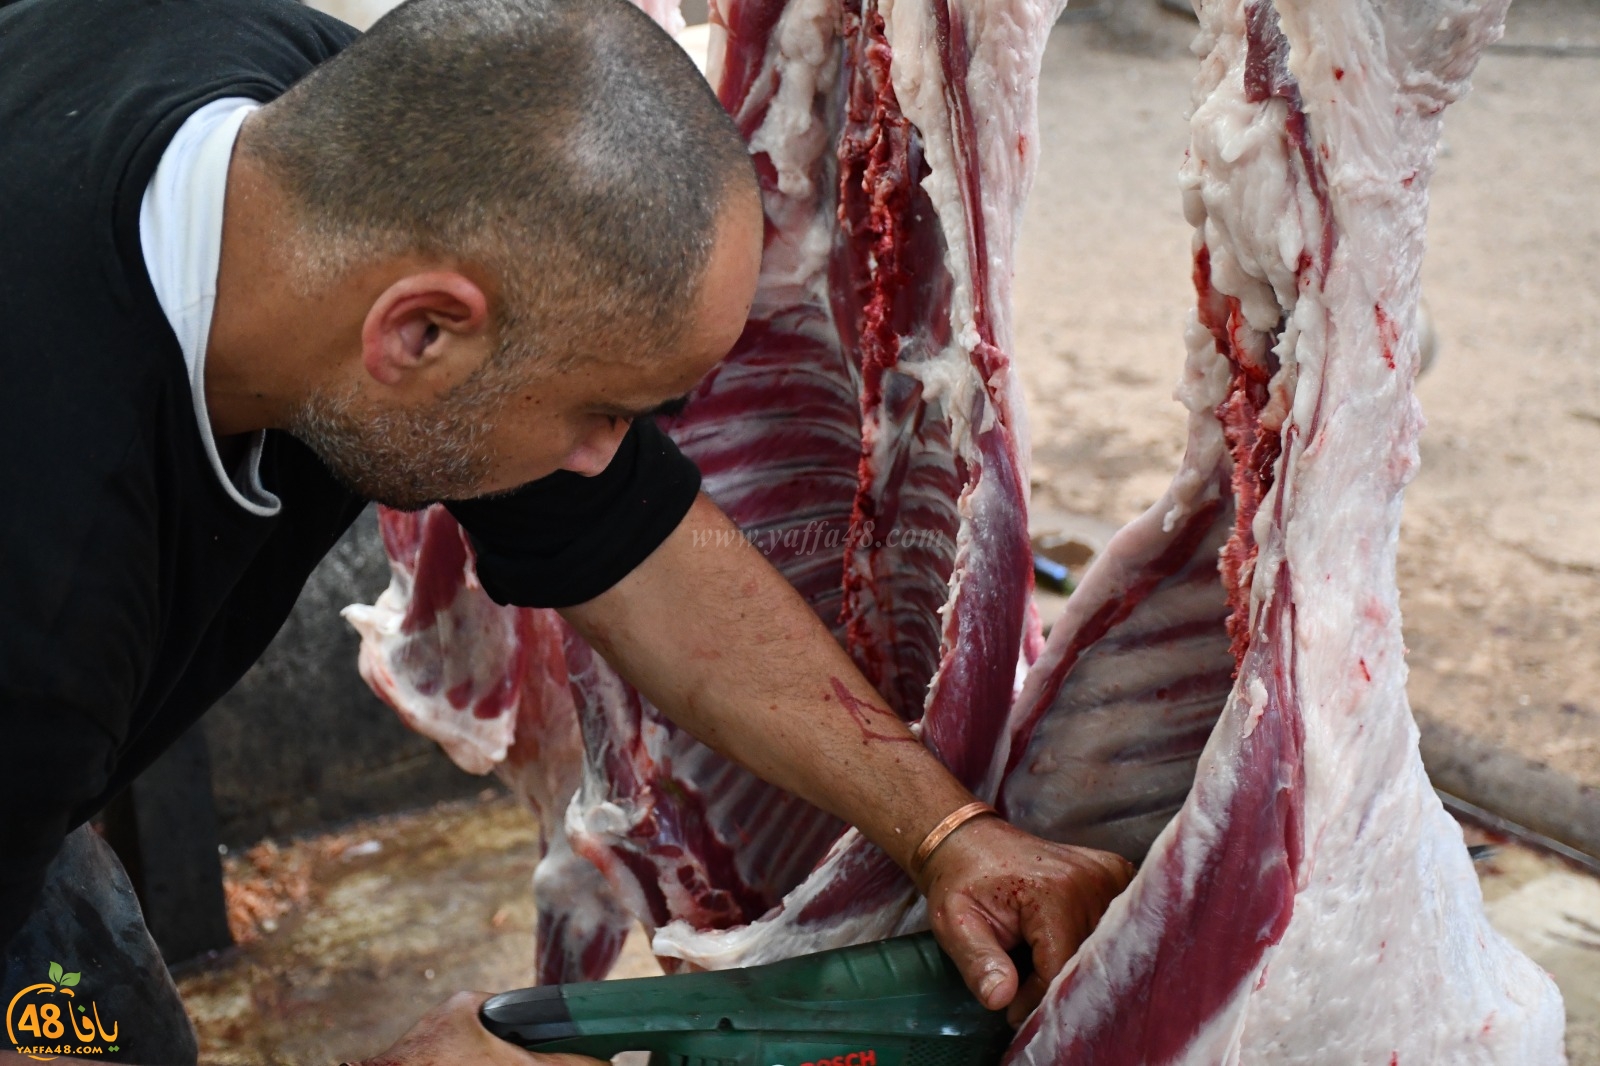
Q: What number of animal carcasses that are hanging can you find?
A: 2